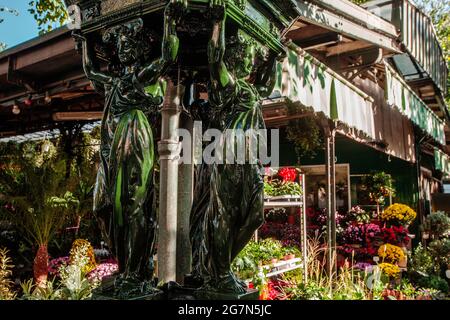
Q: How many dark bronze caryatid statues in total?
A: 2